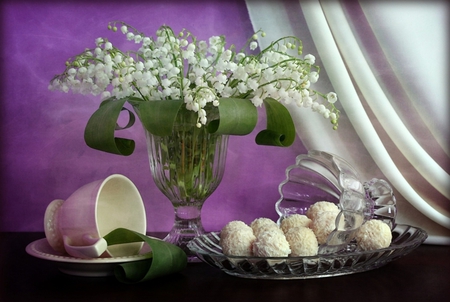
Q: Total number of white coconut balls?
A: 8